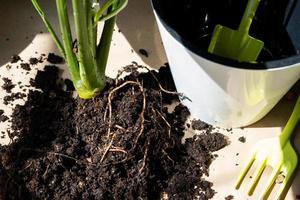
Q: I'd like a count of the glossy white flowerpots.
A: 1